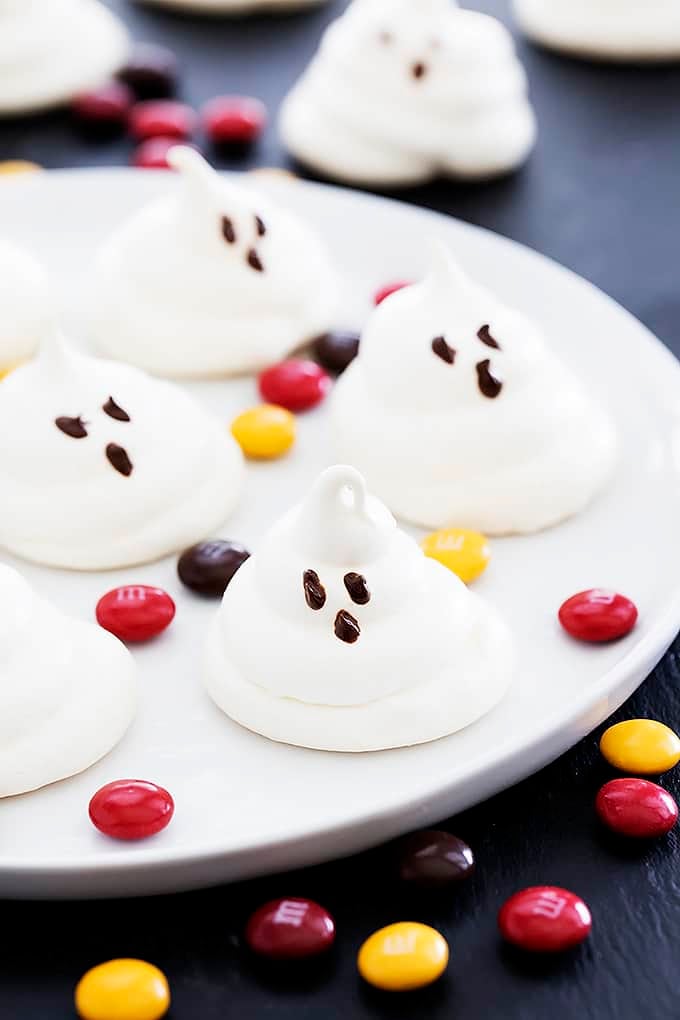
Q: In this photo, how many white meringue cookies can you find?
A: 10